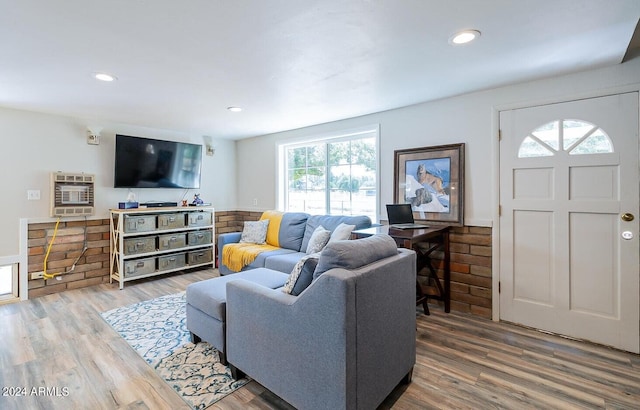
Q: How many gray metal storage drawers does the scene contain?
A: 9